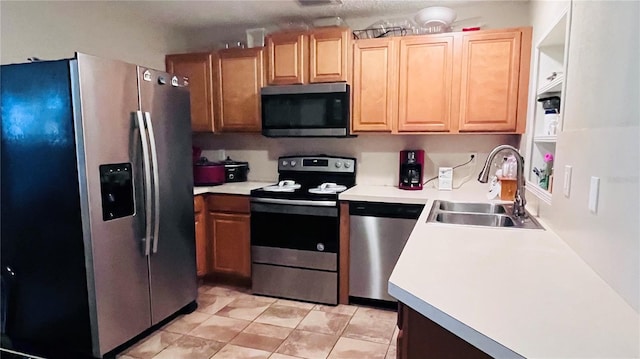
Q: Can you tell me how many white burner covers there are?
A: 2